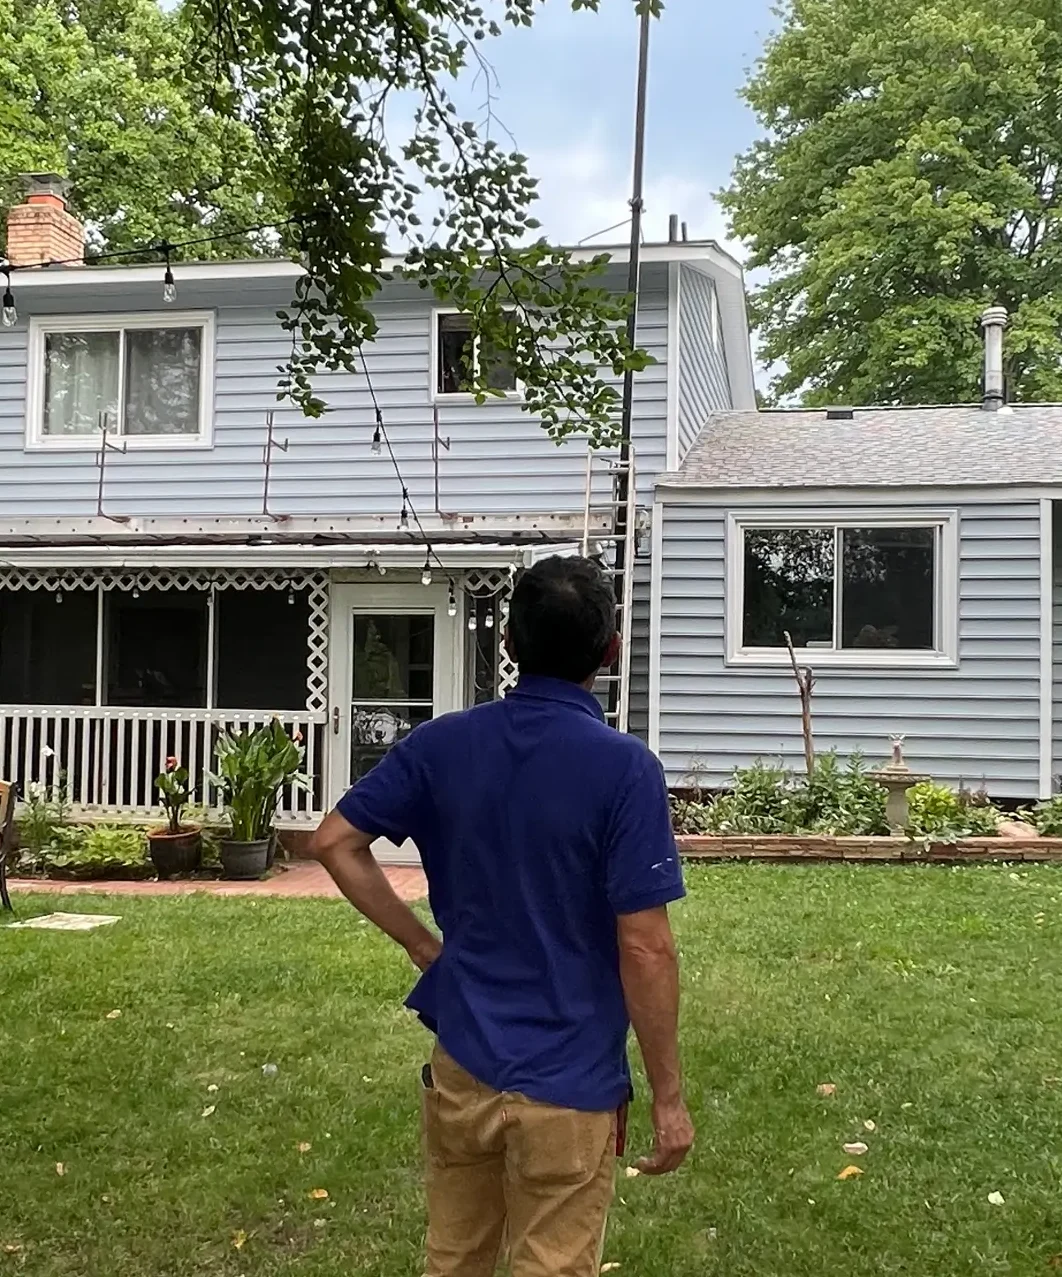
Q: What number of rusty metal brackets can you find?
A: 3